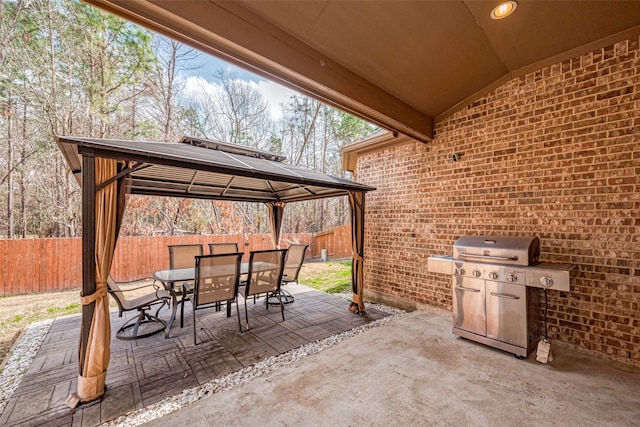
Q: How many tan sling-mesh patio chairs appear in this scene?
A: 6